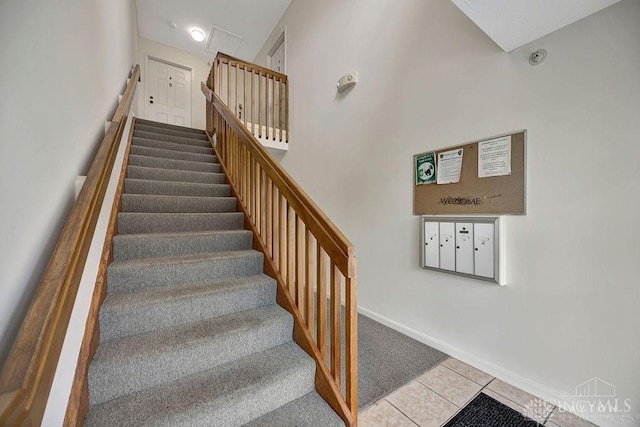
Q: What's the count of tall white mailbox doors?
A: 4